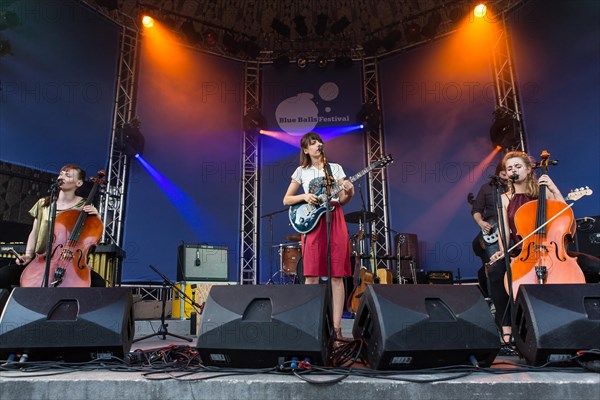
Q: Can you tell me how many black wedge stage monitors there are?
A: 4